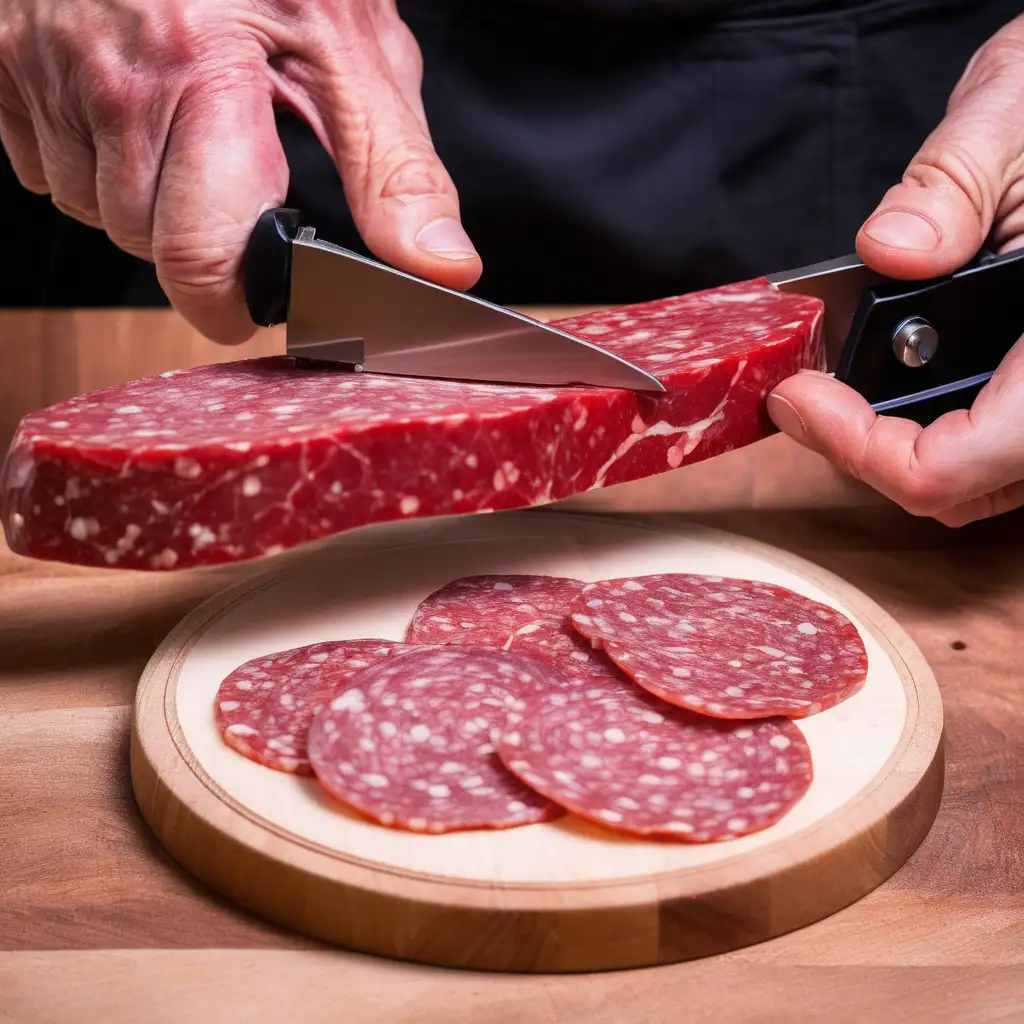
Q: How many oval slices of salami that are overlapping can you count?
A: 5